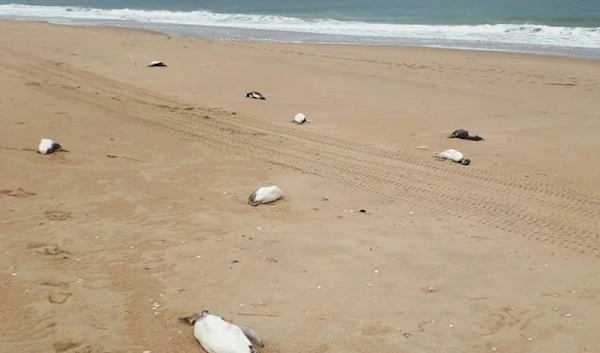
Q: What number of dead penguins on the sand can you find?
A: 8